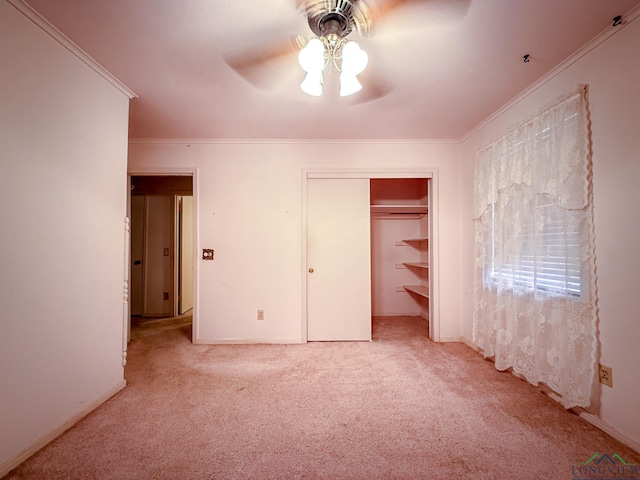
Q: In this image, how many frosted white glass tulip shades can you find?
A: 4